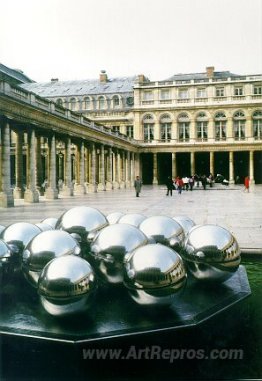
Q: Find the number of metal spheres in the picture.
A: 15